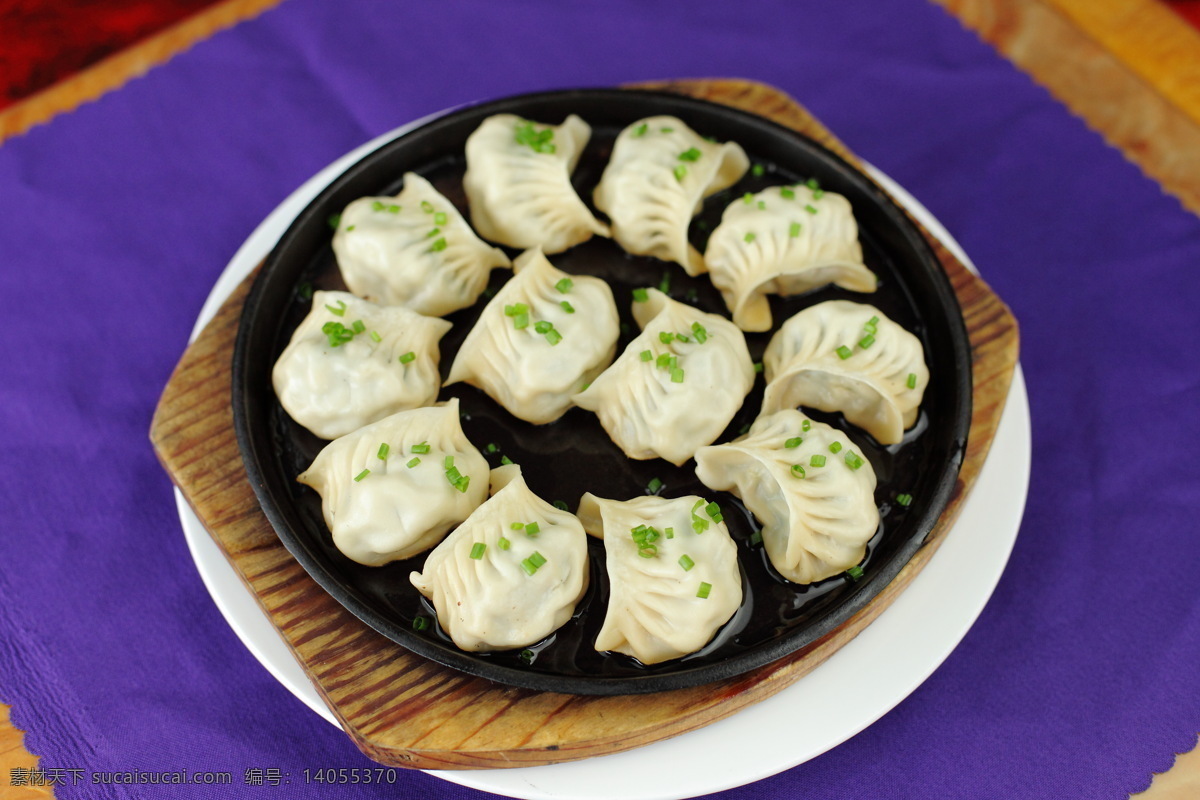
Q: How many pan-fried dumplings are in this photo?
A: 12